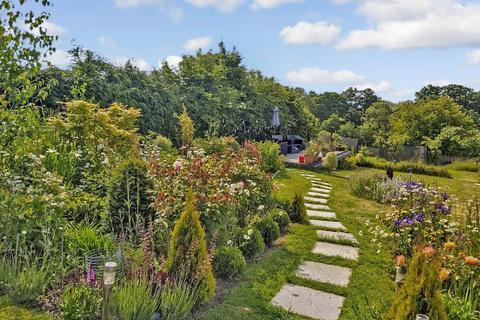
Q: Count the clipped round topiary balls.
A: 4